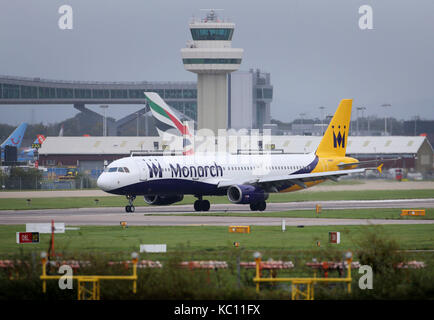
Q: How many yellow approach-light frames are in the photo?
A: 2